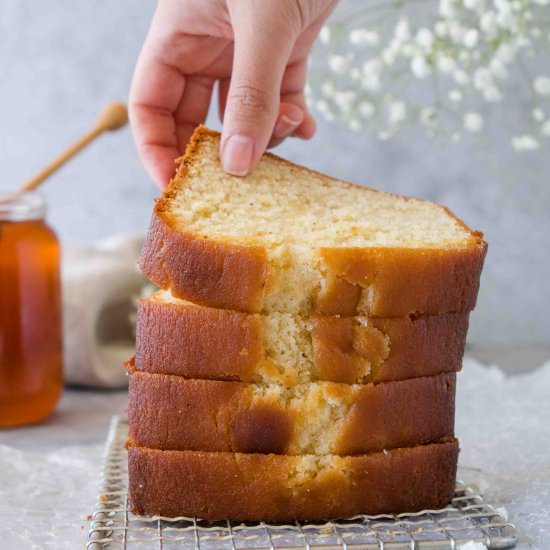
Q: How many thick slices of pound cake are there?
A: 4